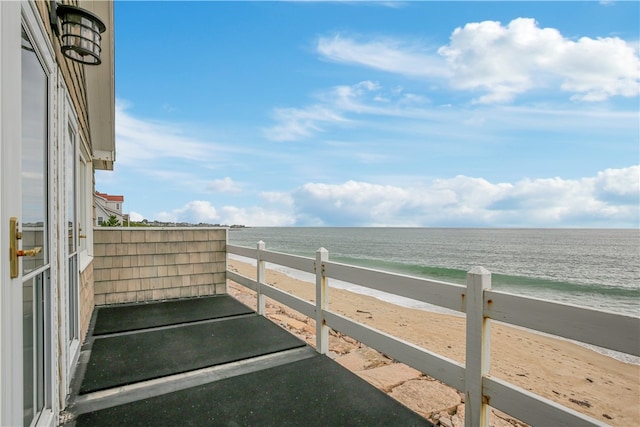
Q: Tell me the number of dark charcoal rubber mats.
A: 3